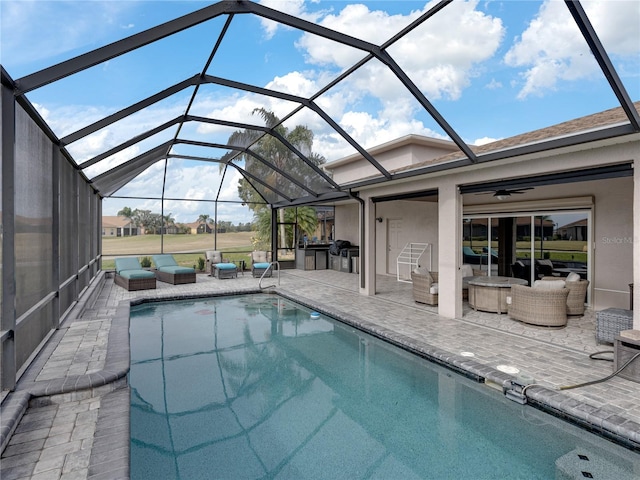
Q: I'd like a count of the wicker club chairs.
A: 4